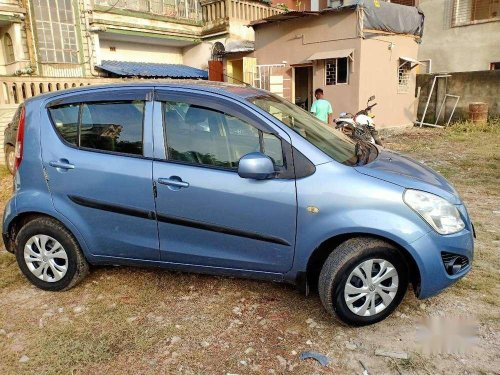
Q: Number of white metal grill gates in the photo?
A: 1